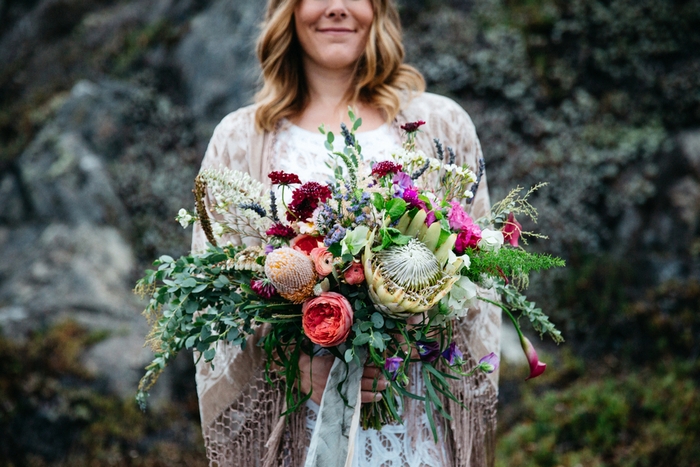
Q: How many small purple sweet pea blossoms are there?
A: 4